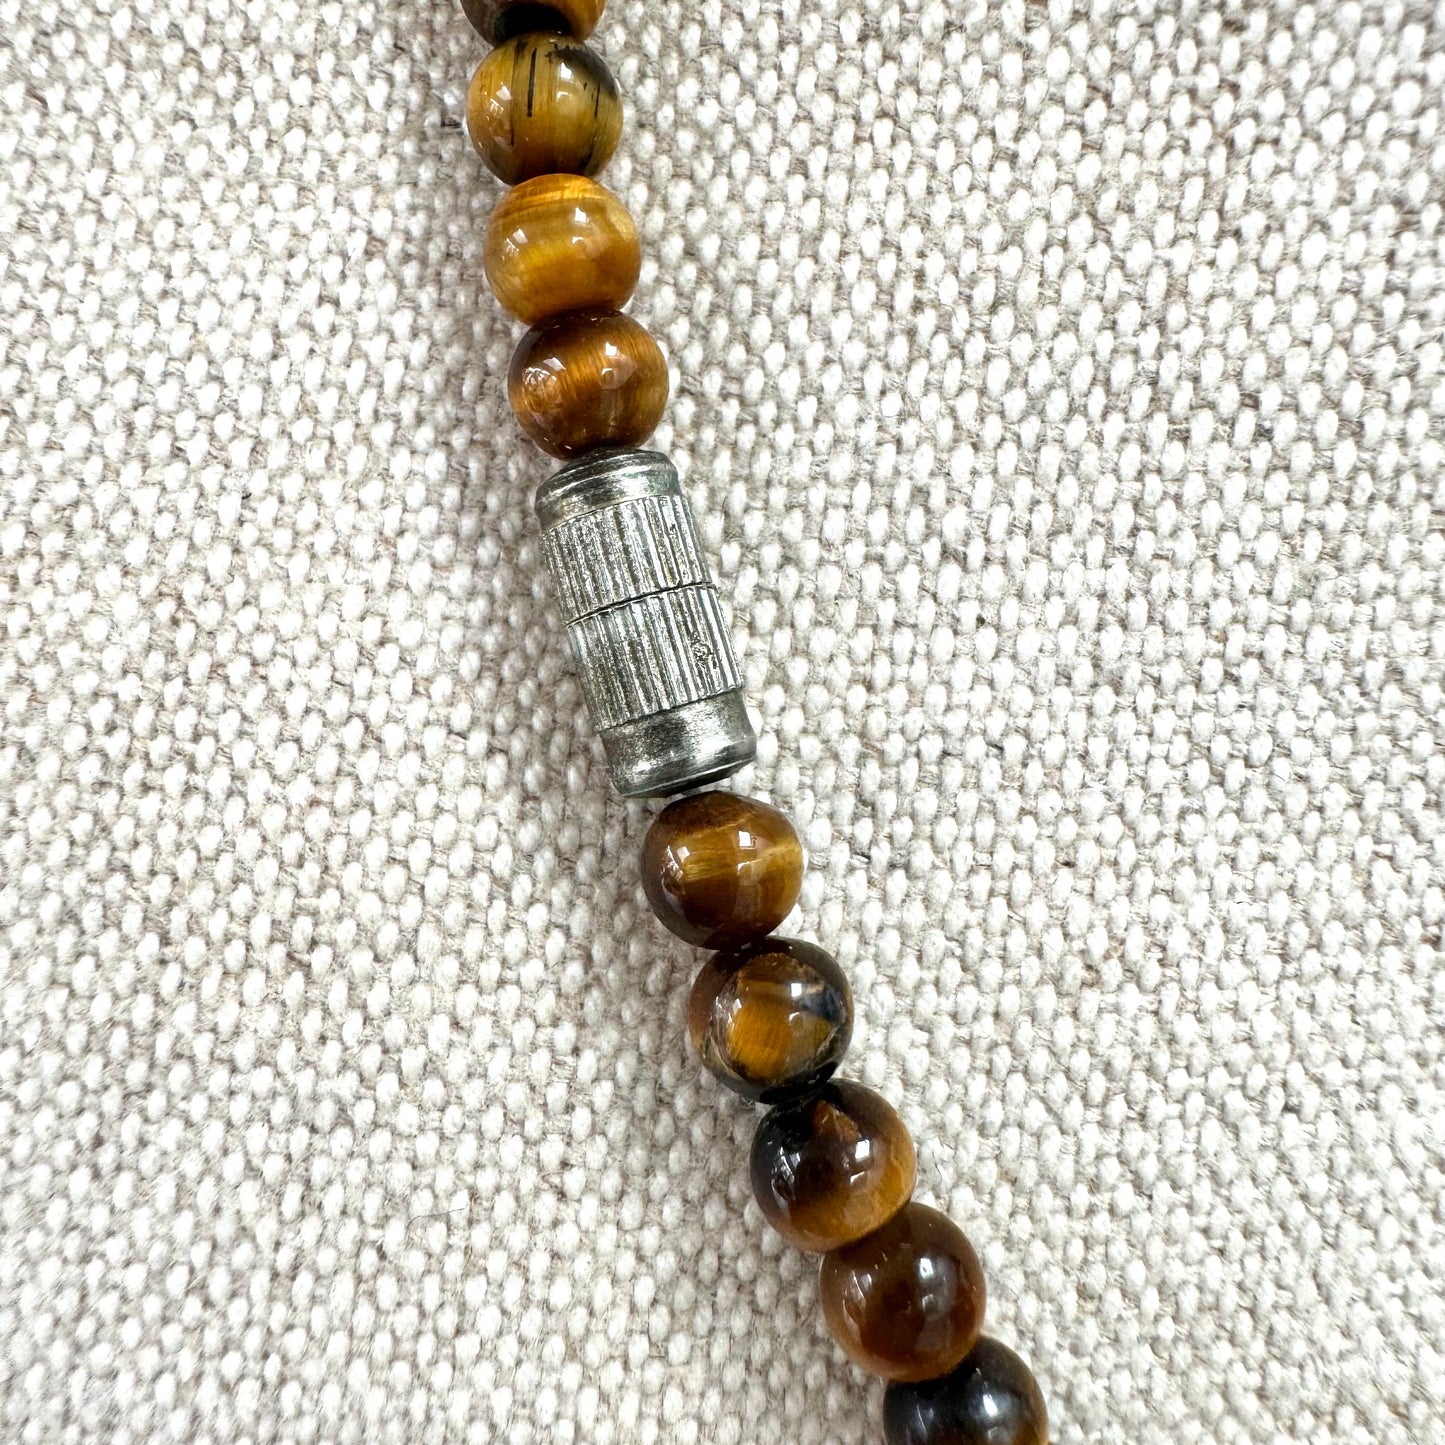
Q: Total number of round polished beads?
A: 9